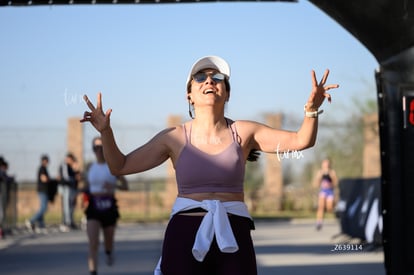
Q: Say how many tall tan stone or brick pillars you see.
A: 4